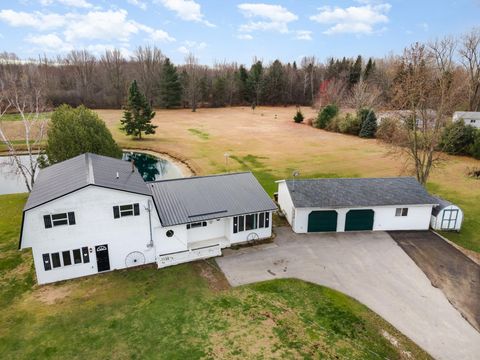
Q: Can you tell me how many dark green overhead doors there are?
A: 2